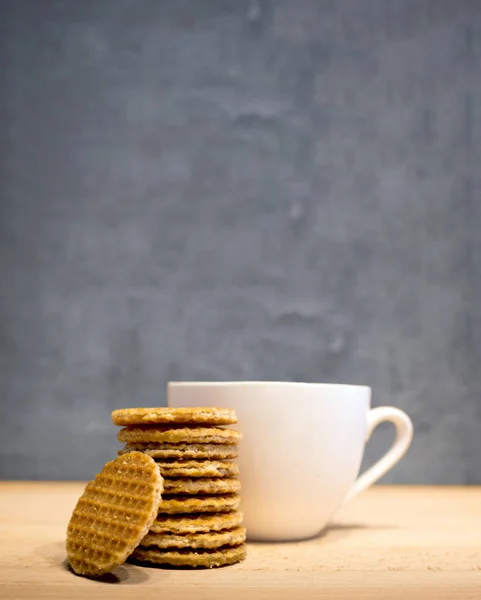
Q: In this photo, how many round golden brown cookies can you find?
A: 10